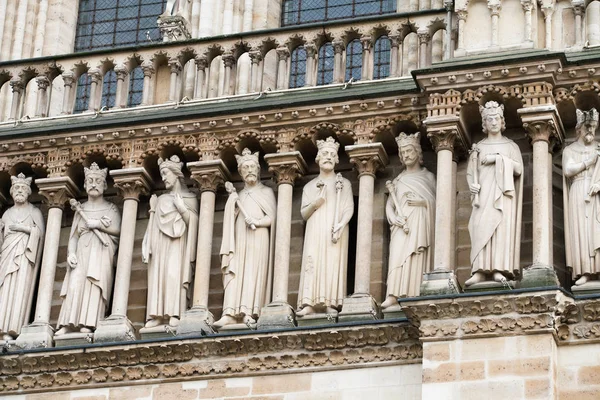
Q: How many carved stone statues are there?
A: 8